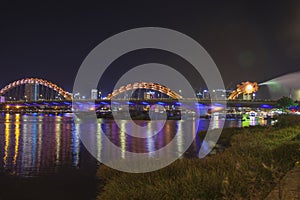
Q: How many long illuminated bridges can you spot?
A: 1